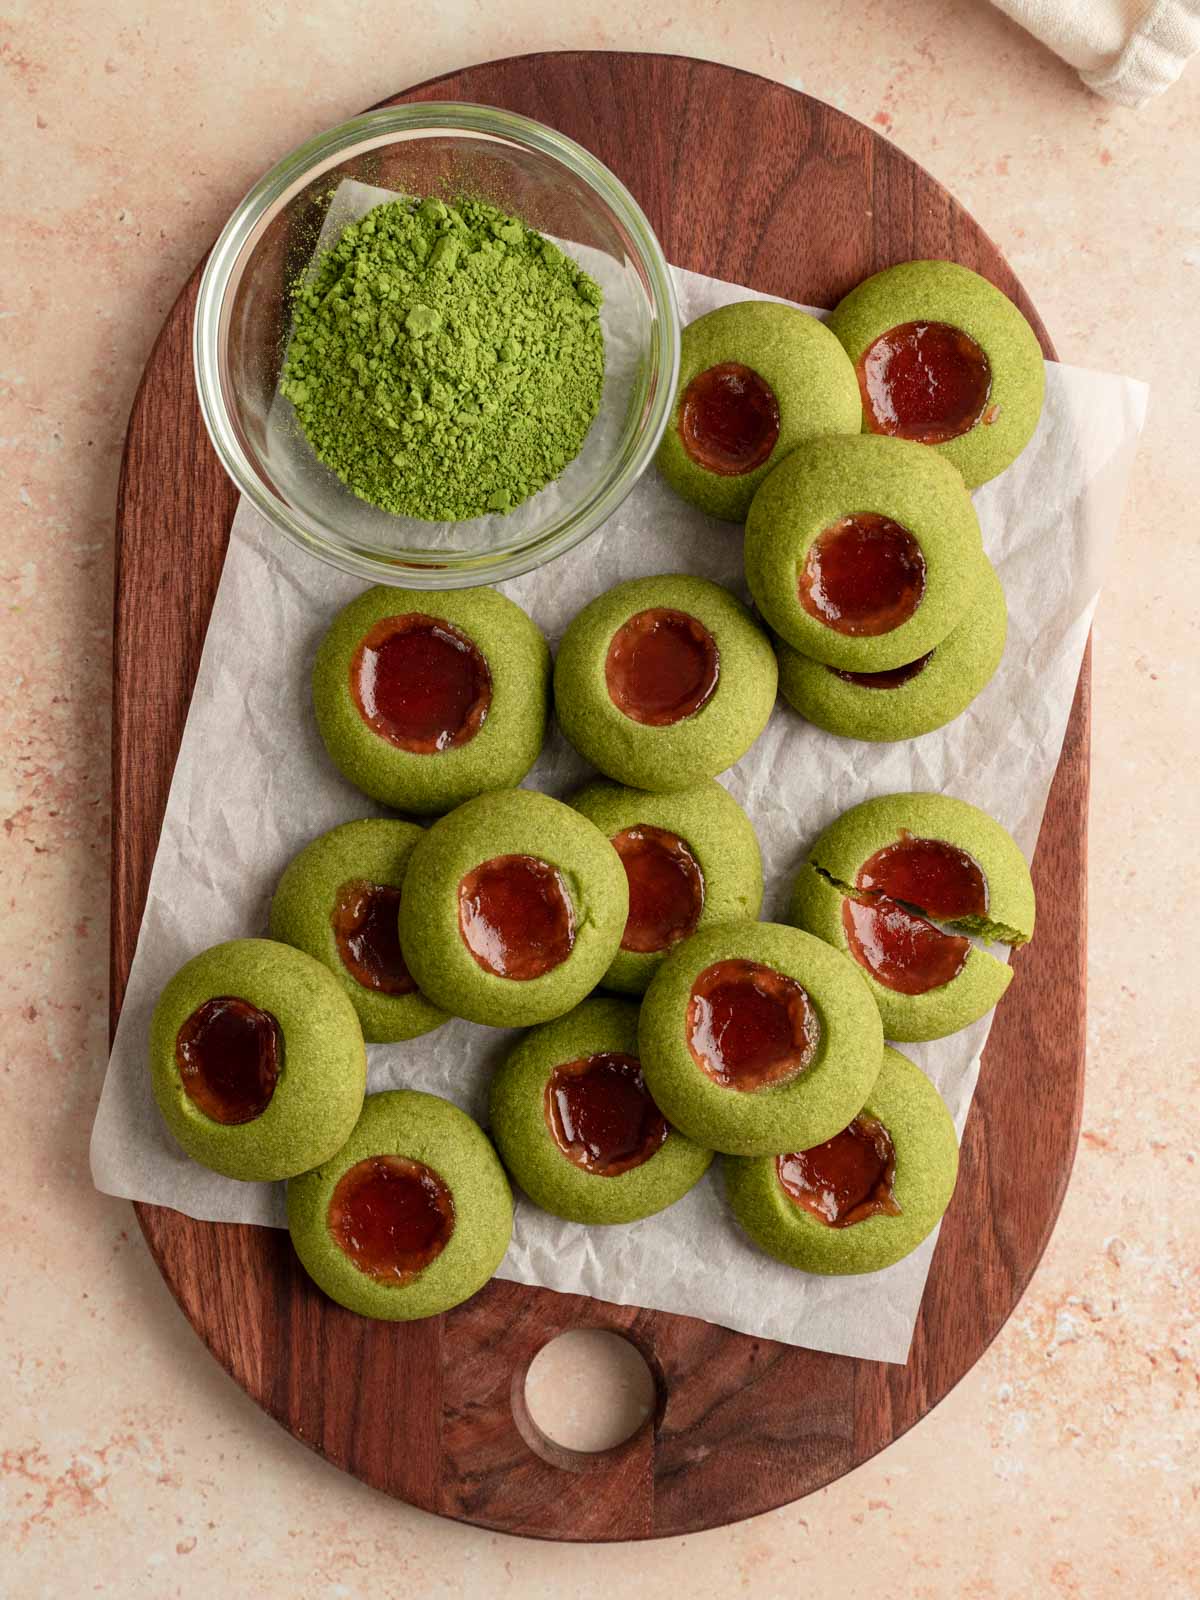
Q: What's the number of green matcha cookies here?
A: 15